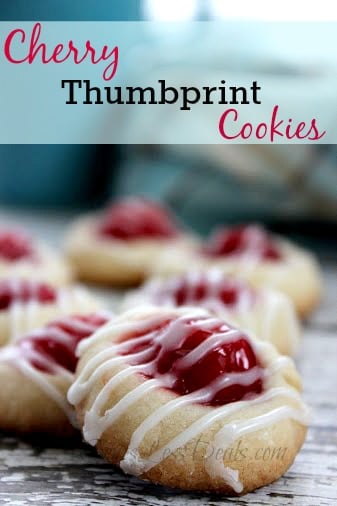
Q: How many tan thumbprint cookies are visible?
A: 7